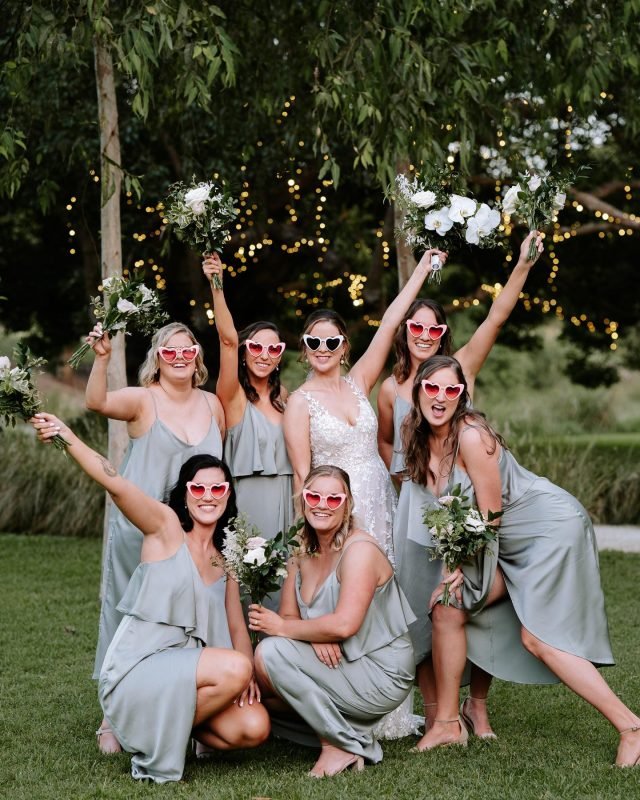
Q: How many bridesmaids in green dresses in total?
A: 6